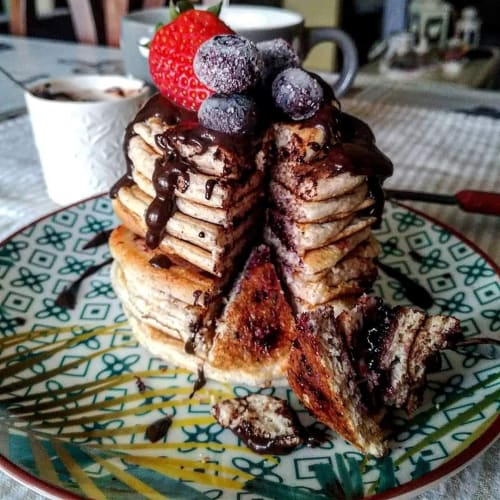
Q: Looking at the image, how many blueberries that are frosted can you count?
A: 4